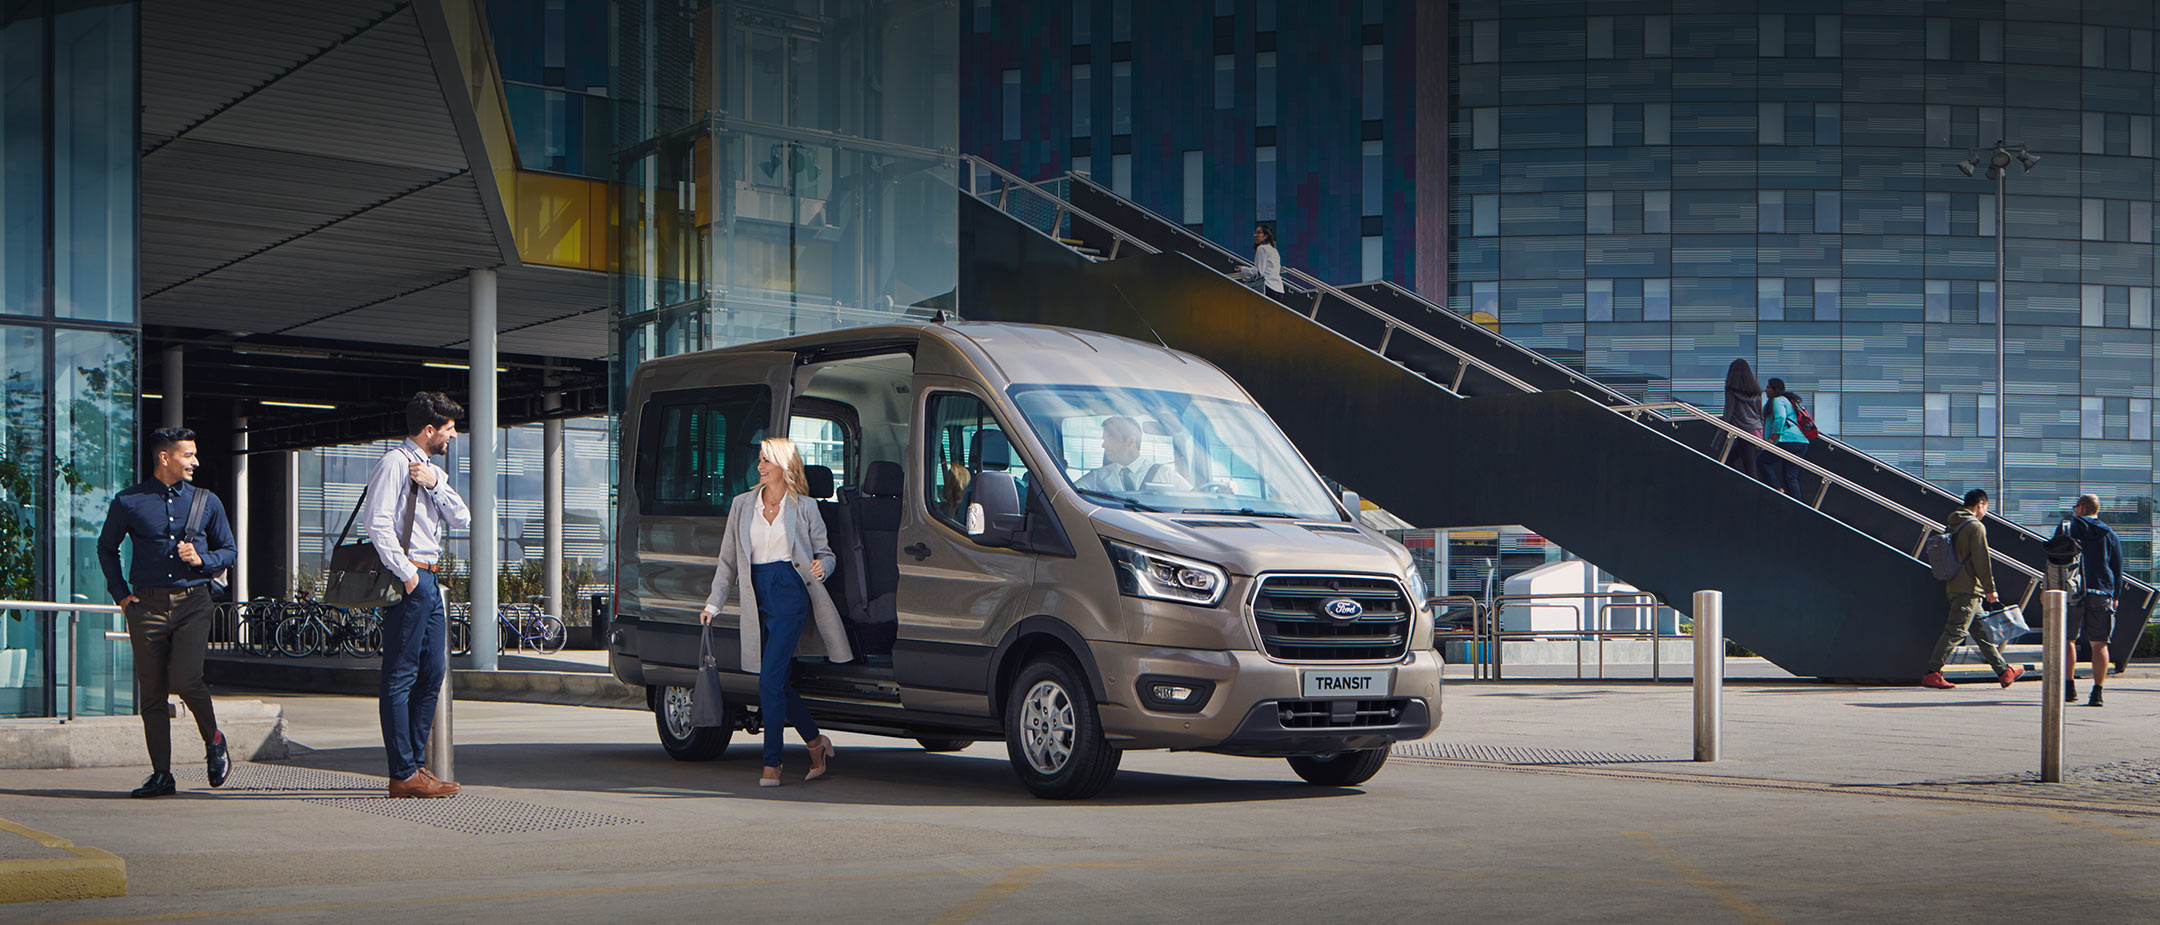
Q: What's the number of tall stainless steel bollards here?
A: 3